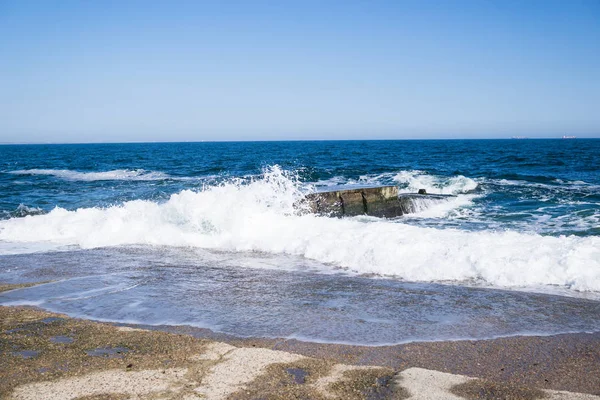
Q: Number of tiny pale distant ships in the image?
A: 2